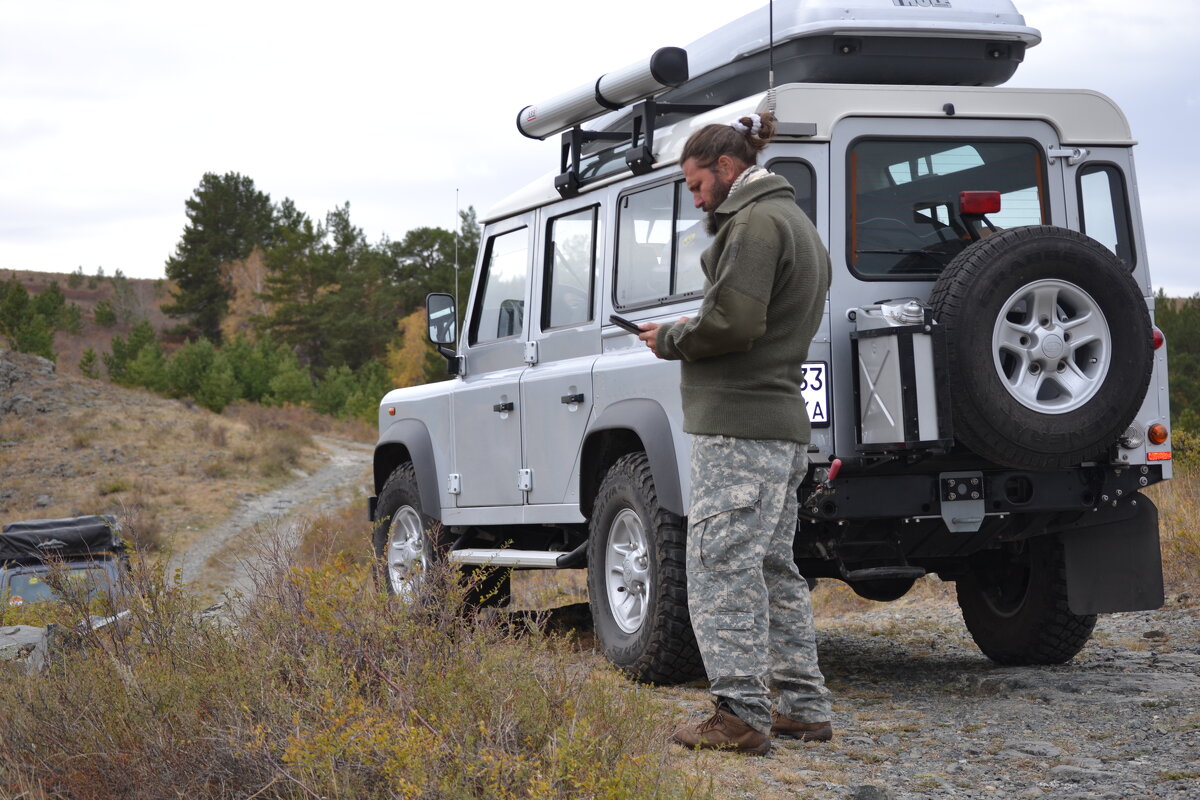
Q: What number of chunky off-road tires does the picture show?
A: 4